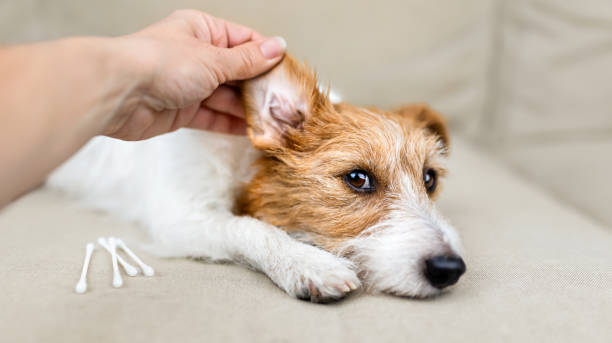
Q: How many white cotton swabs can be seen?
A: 4